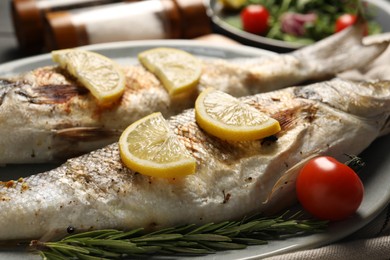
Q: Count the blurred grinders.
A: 2